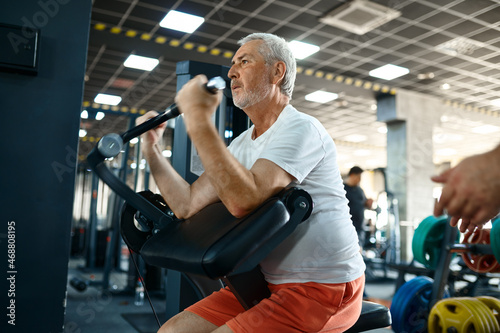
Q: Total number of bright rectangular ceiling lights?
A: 6